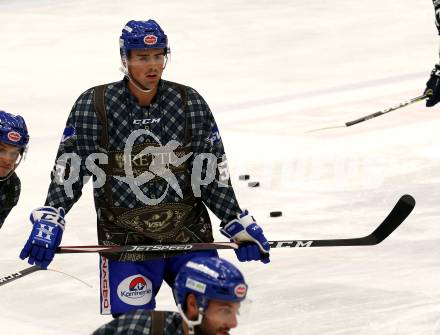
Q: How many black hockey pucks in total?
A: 3